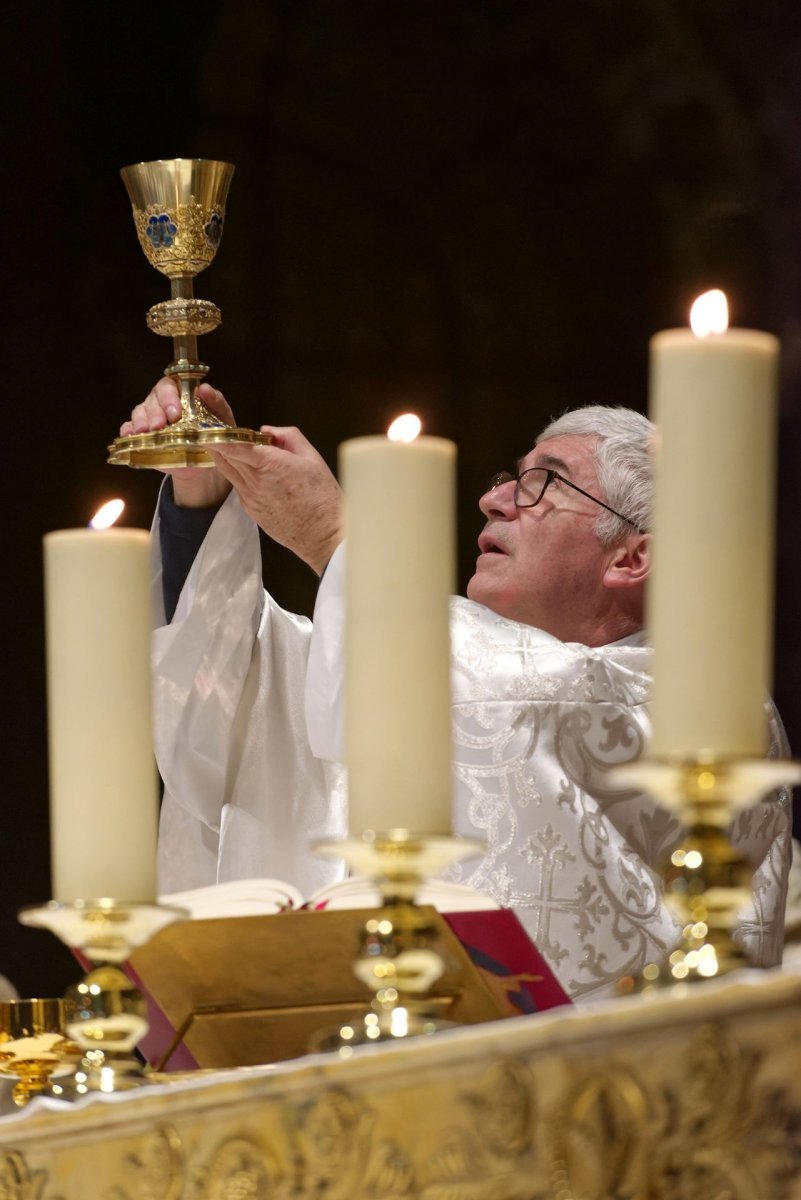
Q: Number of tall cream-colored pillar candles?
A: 3